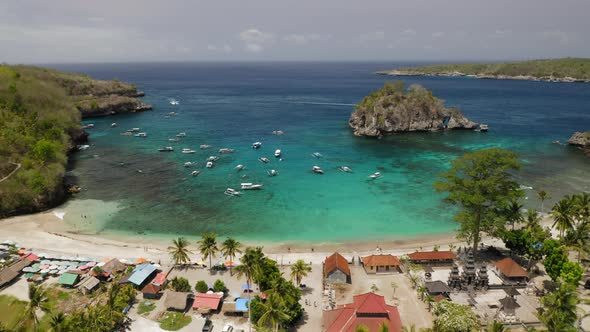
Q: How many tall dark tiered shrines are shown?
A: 3